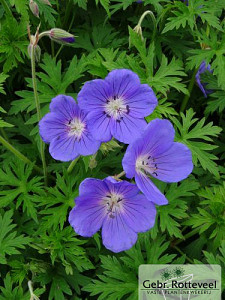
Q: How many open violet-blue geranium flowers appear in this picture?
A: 4